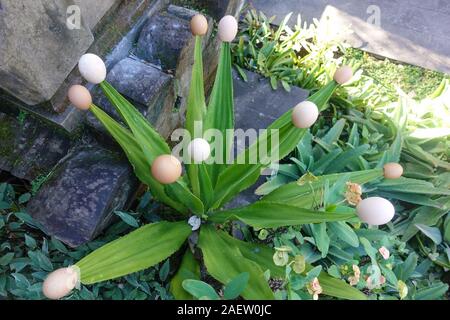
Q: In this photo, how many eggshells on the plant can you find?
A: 11